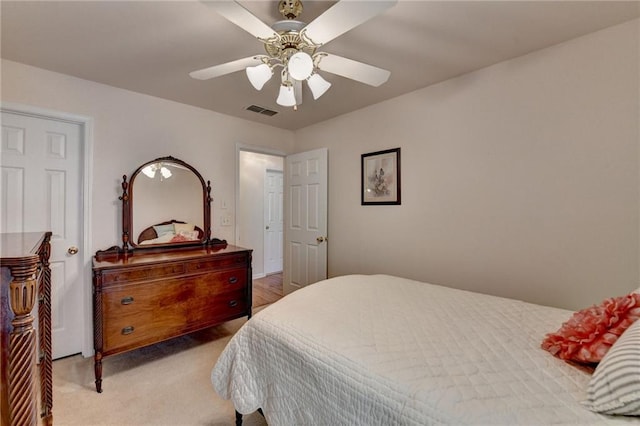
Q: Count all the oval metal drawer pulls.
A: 4